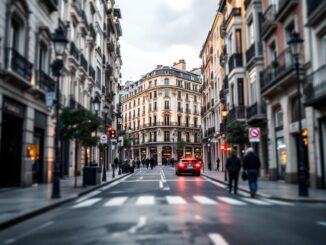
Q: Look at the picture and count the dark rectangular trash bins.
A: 1